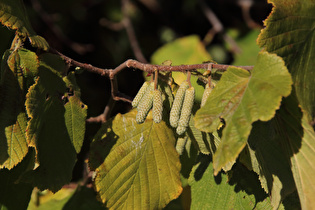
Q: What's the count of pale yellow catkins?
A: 6